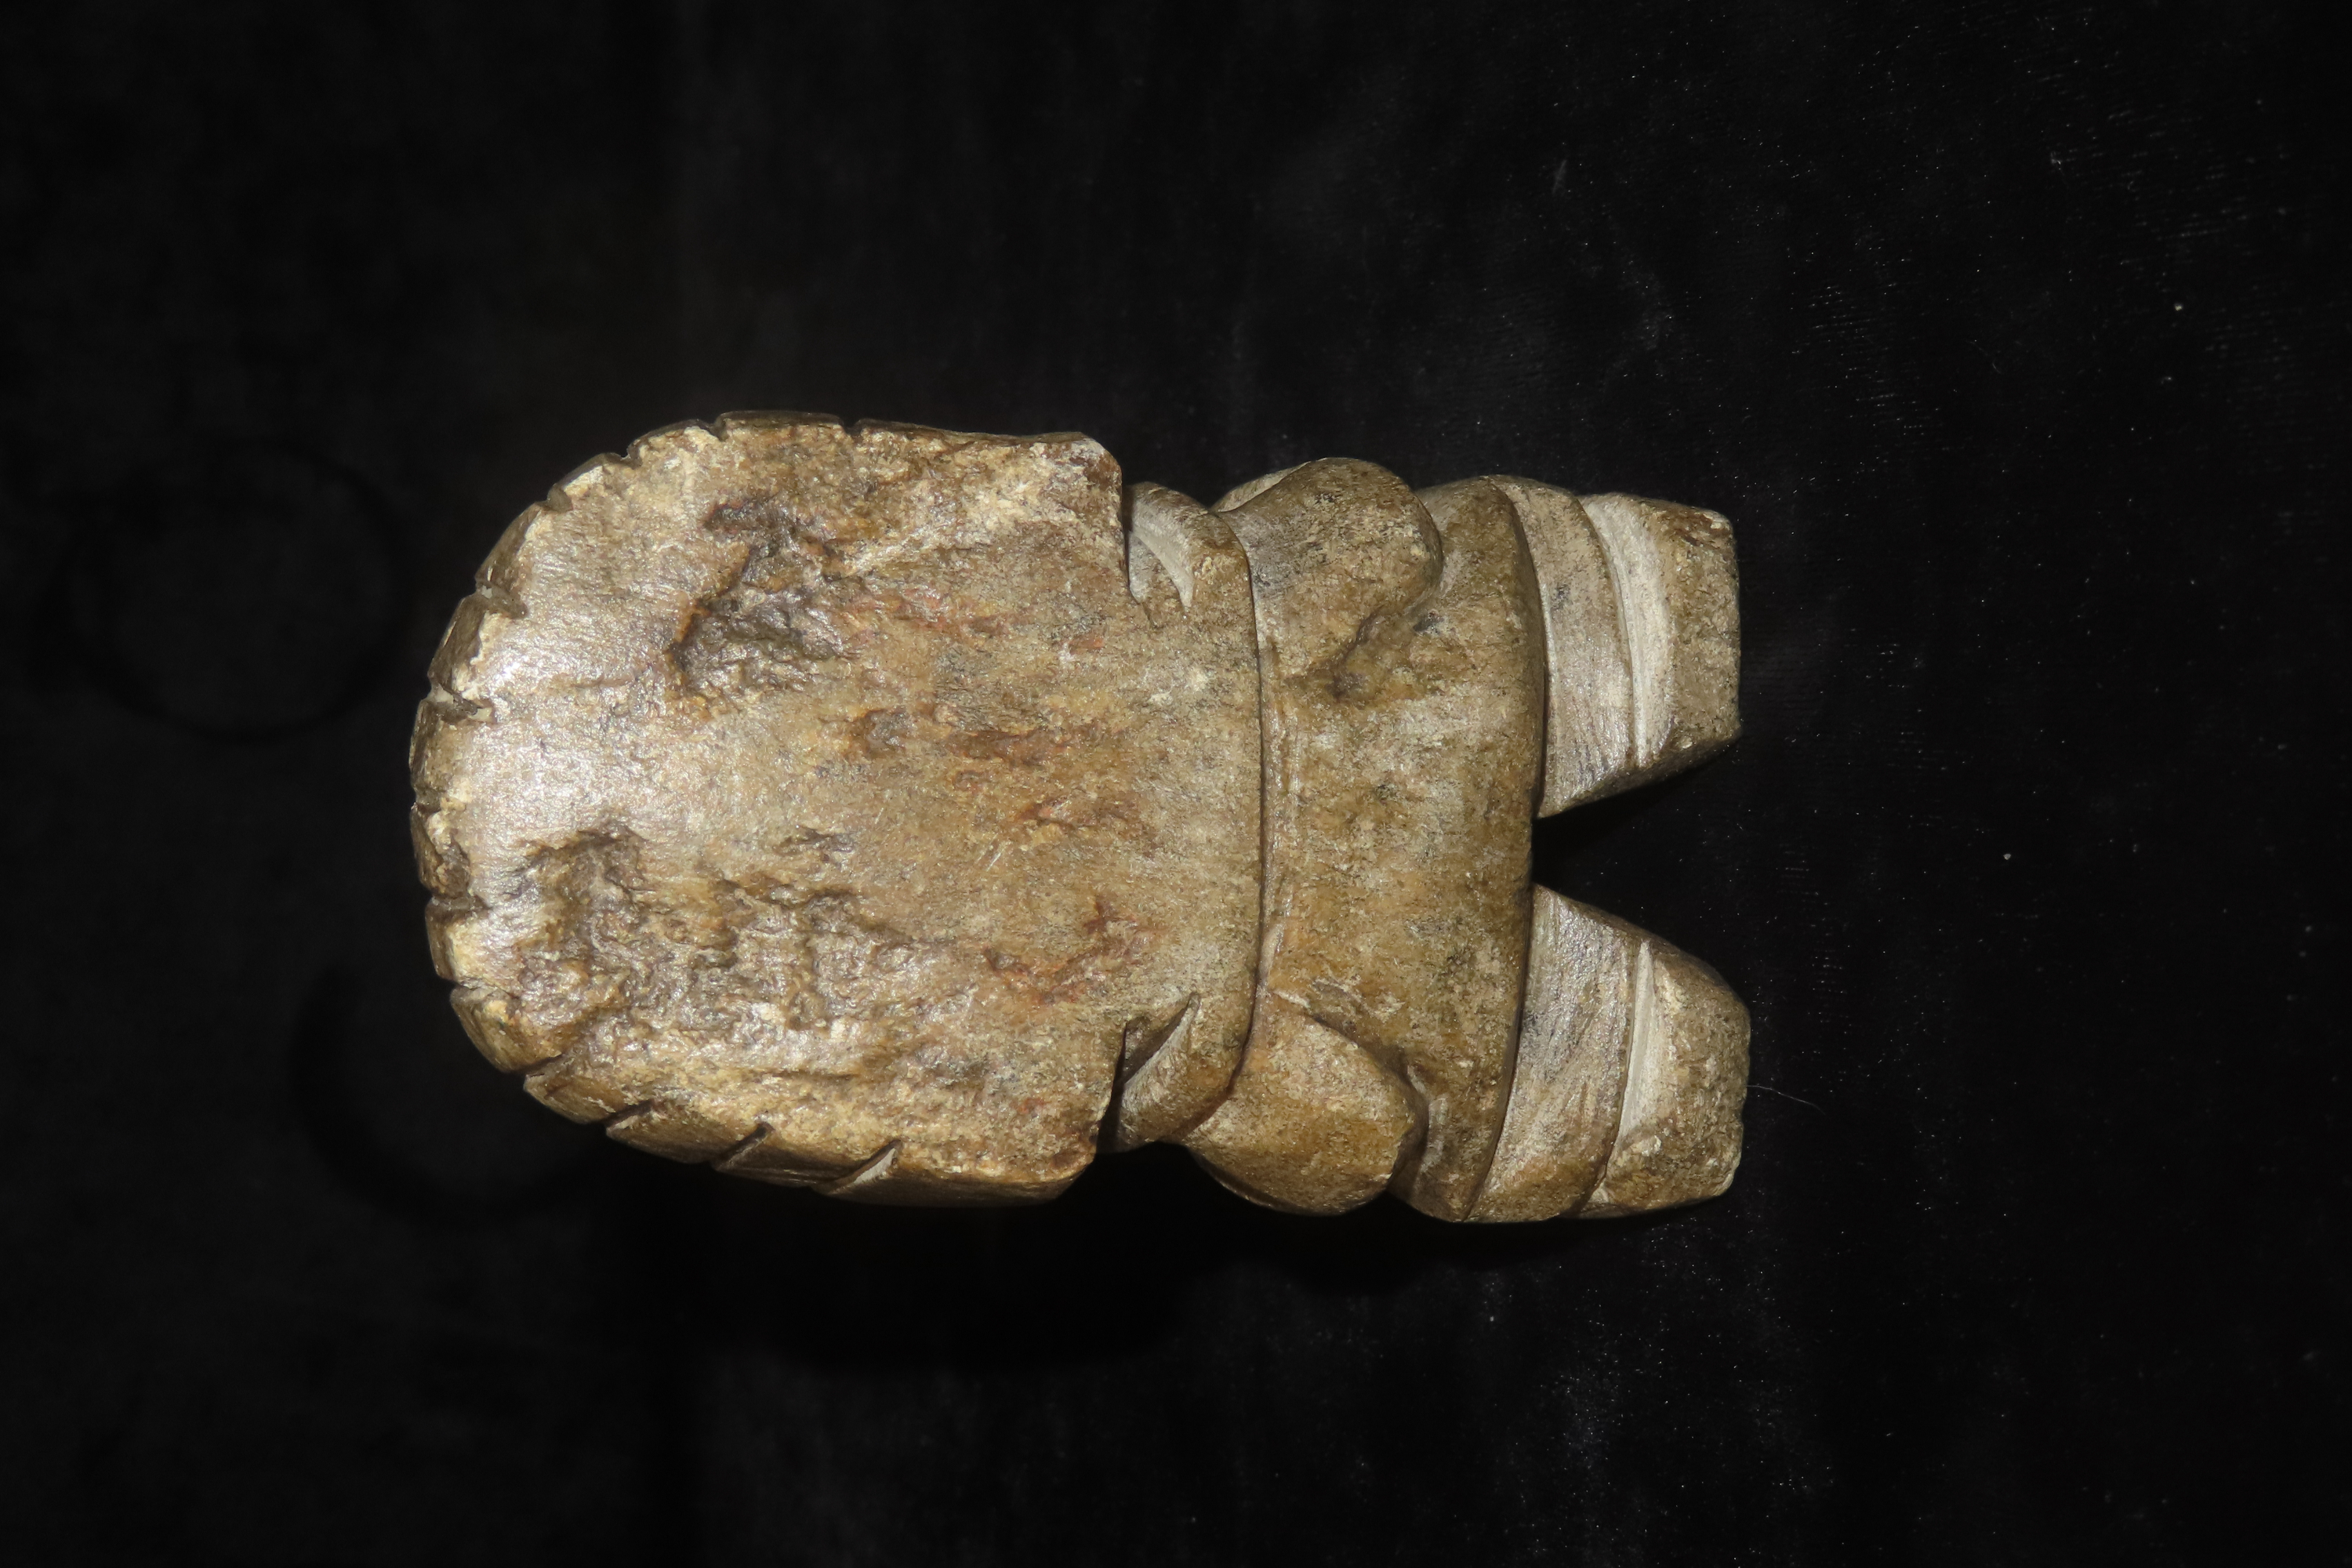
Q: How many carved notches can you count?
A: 13